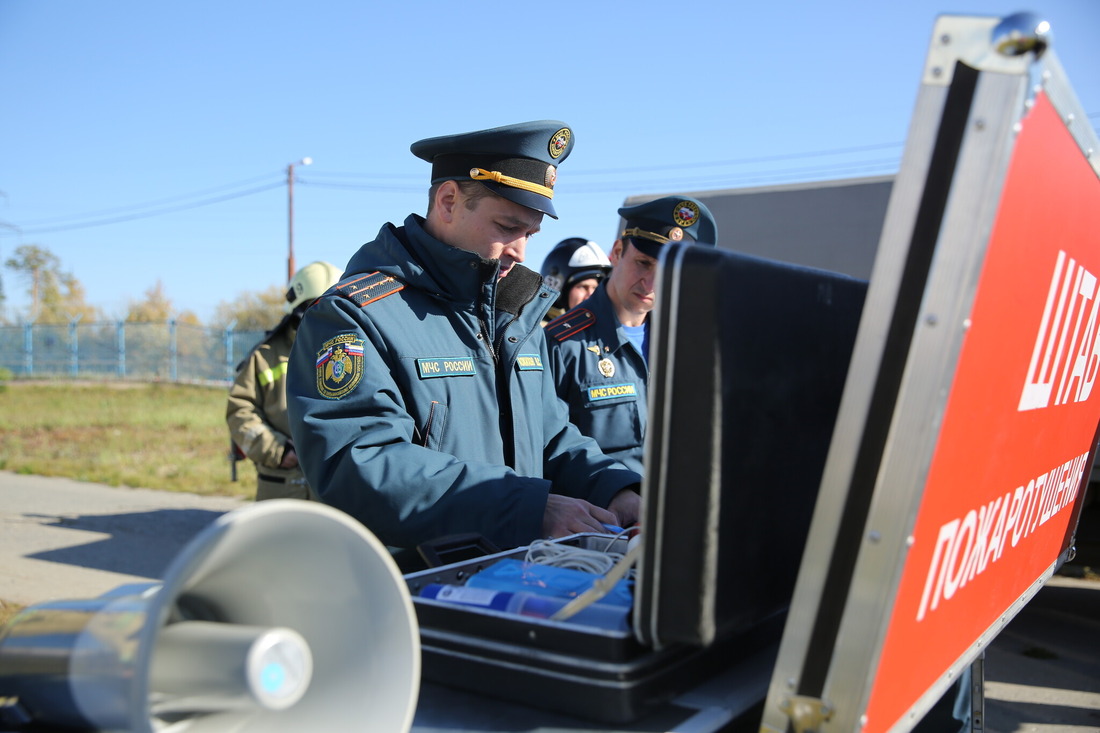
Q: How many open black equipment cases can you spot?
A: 1